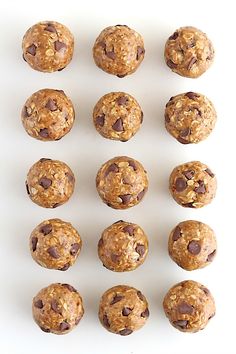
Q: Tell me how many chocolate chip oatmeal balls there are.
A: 15